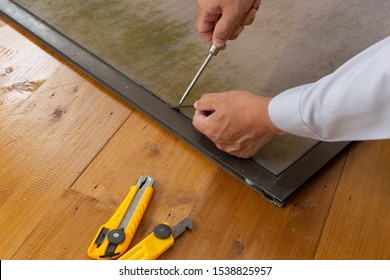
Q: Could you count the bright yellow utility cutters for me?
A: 2